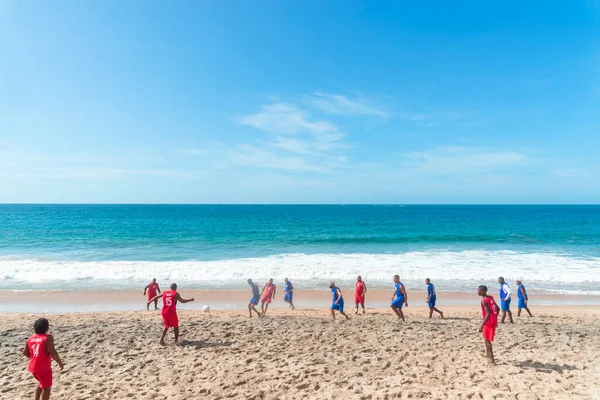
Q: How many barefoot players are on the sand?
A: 13